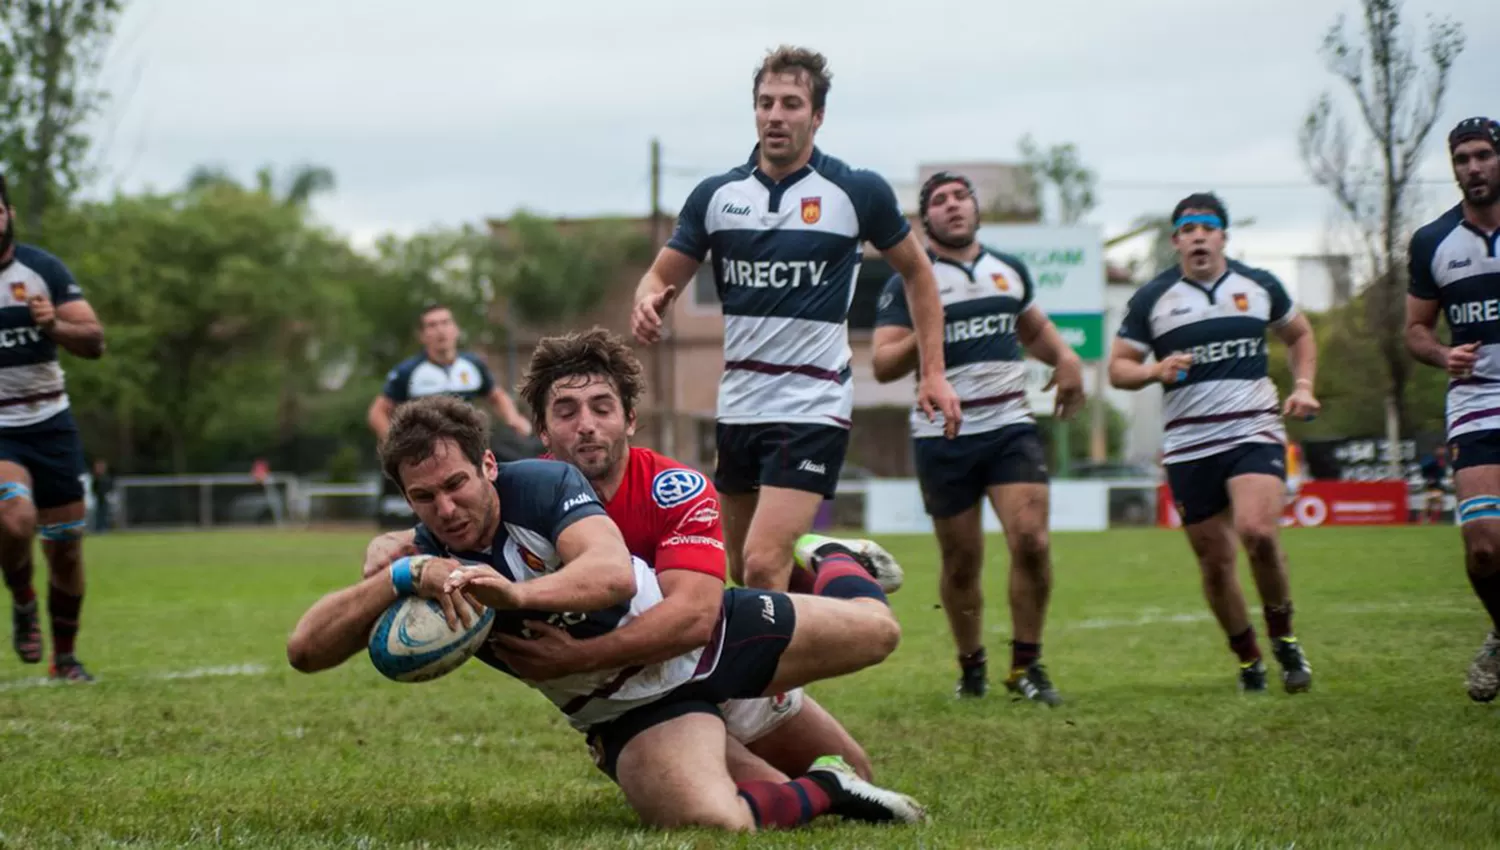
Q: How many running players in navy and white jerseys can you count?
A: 6